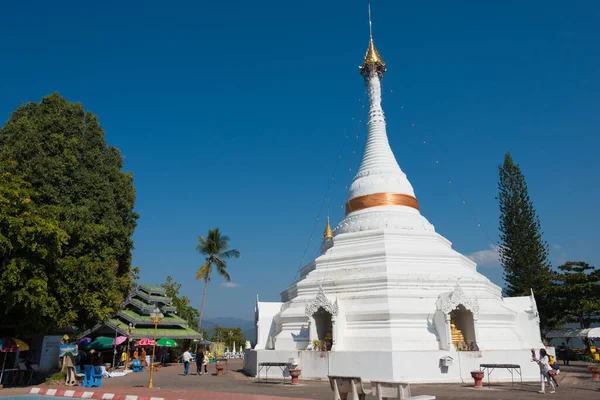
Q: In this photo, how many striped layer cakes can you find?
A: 0